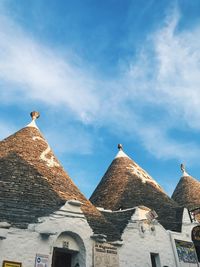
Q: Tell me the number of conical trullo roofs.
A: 3